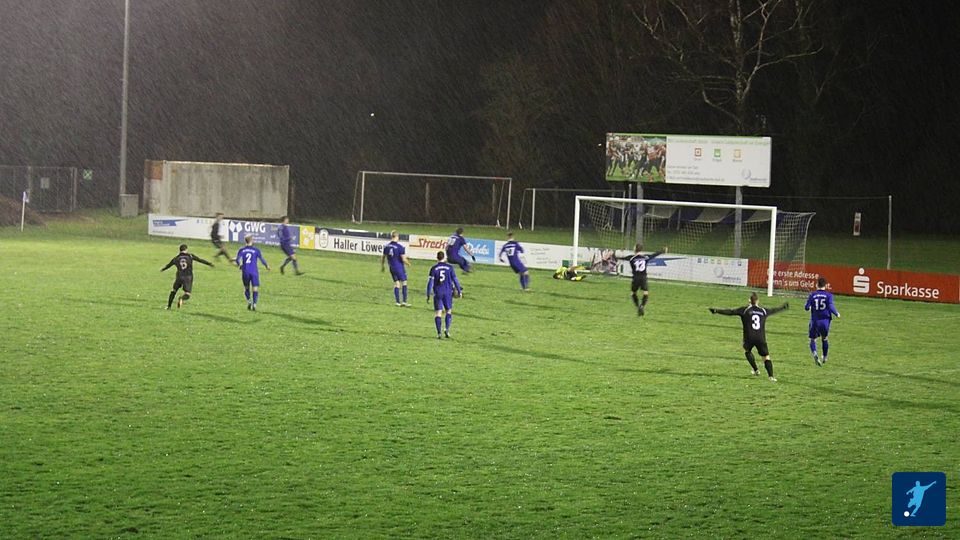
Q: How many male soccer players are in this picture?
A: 12